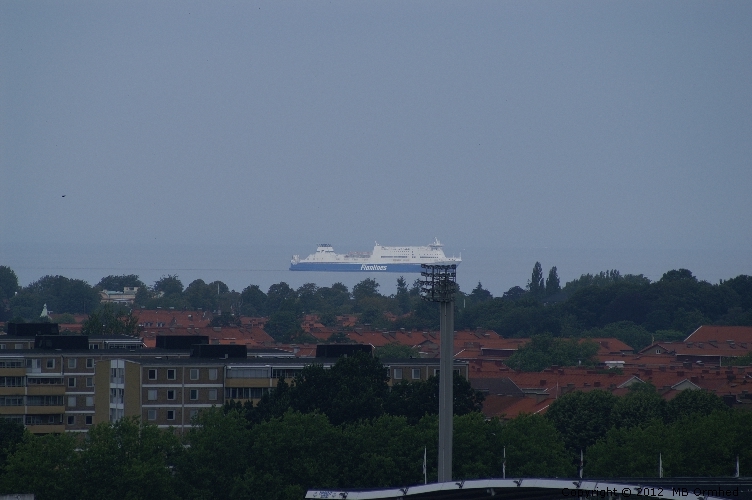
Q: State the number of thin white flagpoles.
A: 5